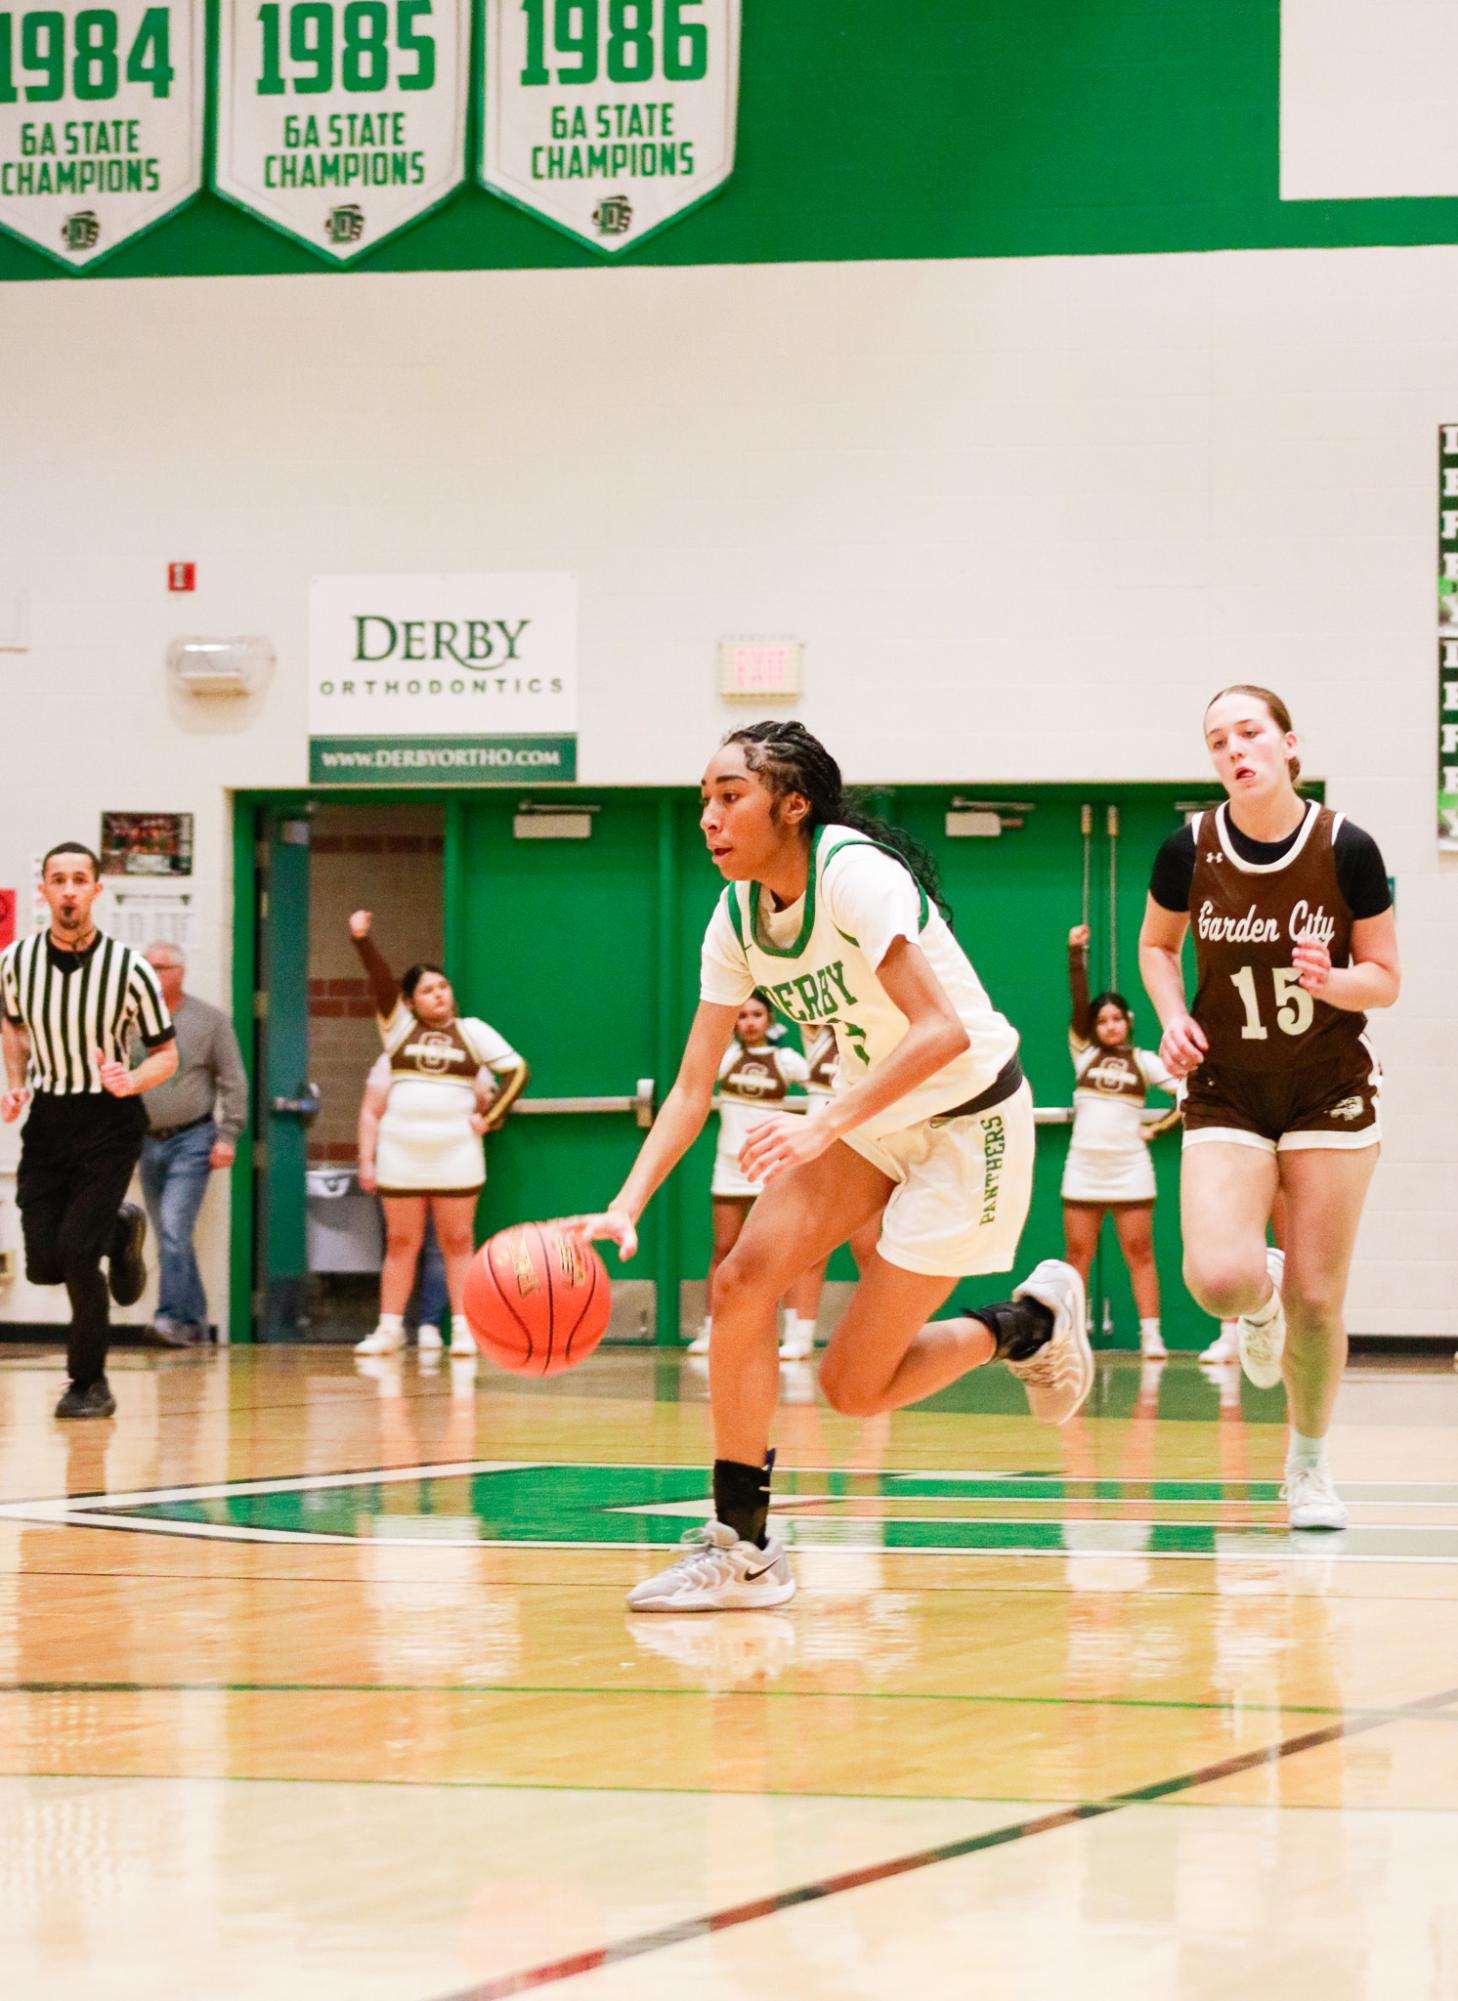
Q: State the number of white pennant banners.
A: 3